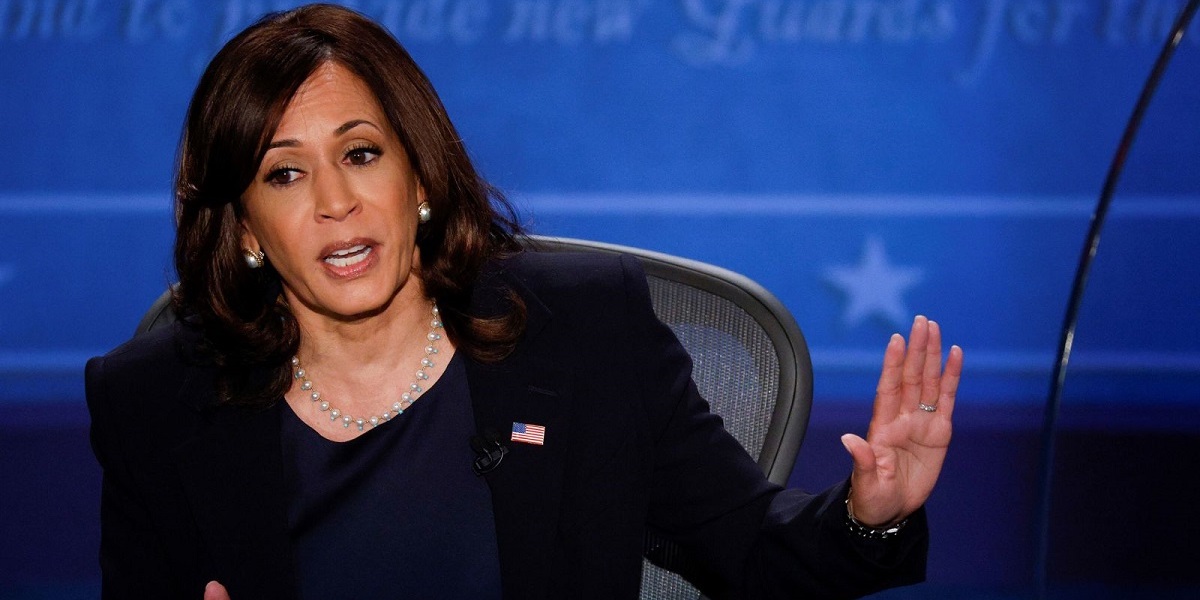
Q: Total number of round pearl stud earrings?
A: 2